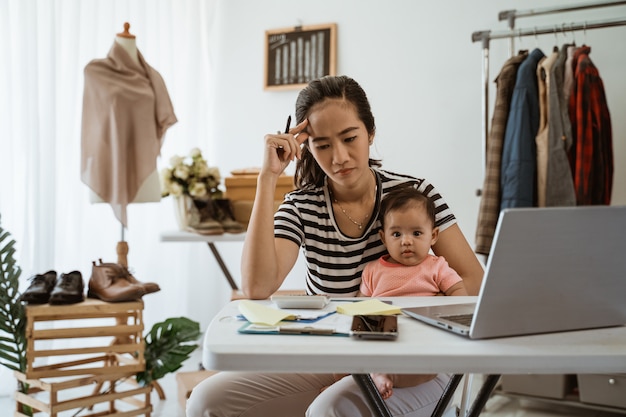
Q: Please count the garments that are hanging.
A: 6